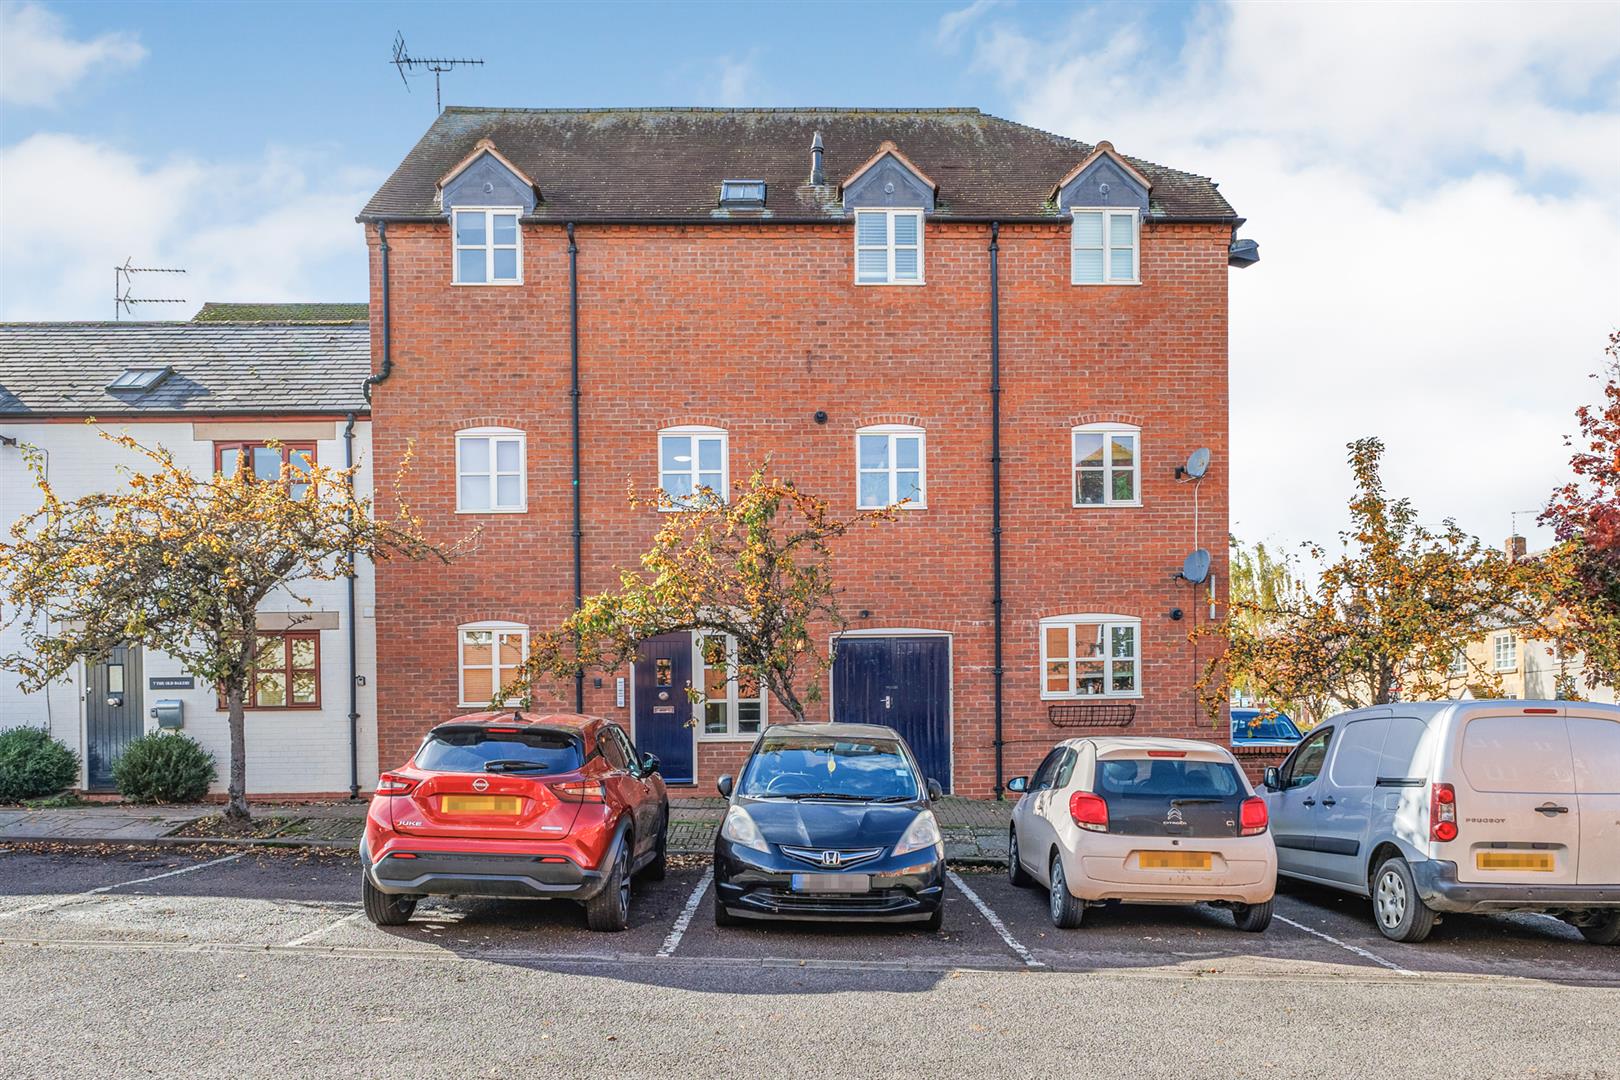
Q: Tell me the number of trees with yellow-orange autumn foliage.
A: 3